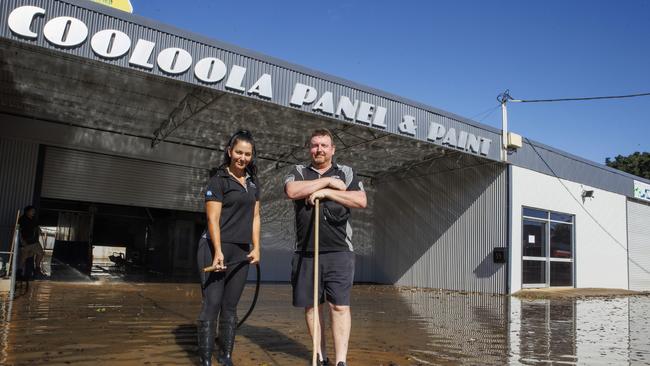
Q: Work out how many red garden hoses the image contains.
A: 0